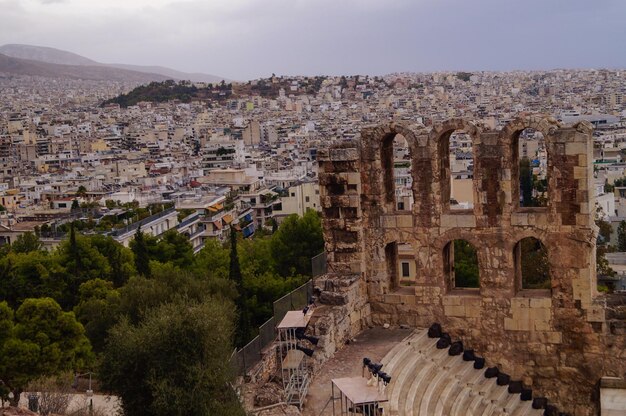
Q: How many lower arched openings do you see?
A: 3